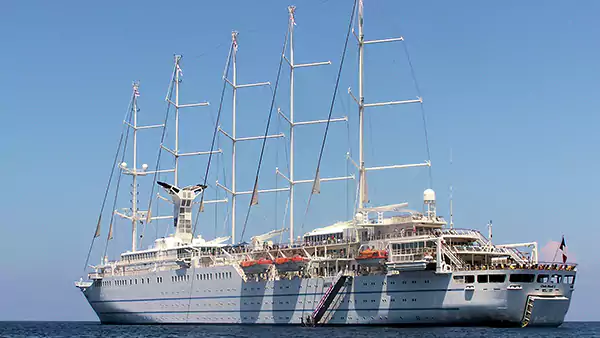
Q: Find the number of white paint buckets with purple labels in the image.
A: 0